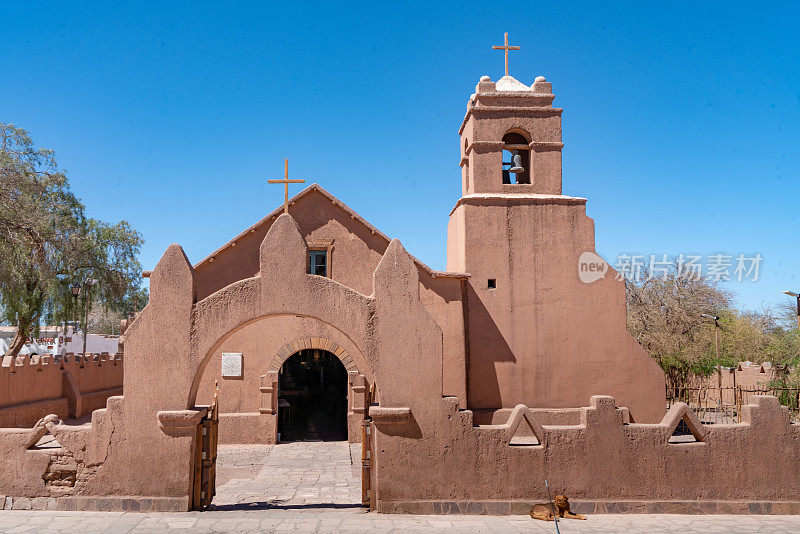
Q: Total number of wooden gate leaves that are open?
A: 2